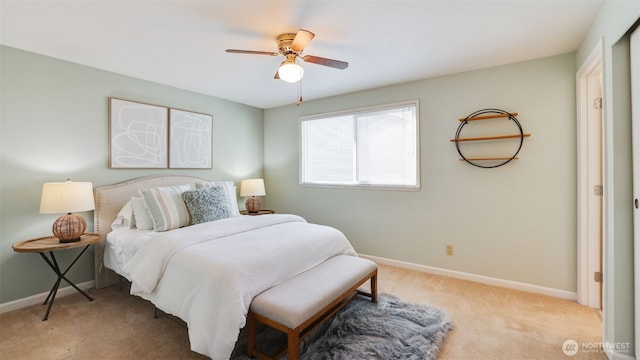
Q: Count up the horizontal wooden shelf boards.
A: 3